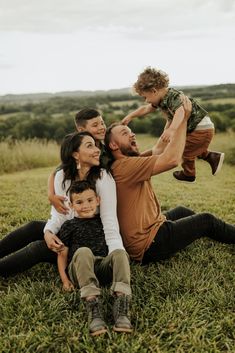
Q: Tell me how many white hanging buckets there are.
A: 0